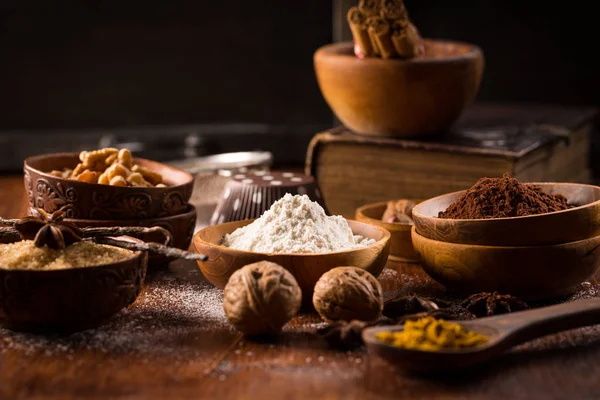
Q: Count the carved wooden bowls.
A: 3